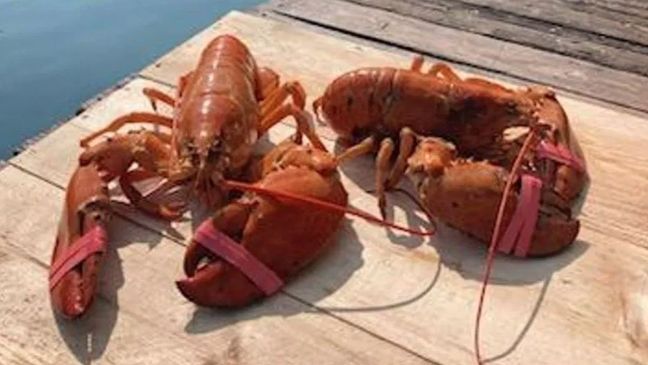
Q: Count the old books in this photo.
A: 0